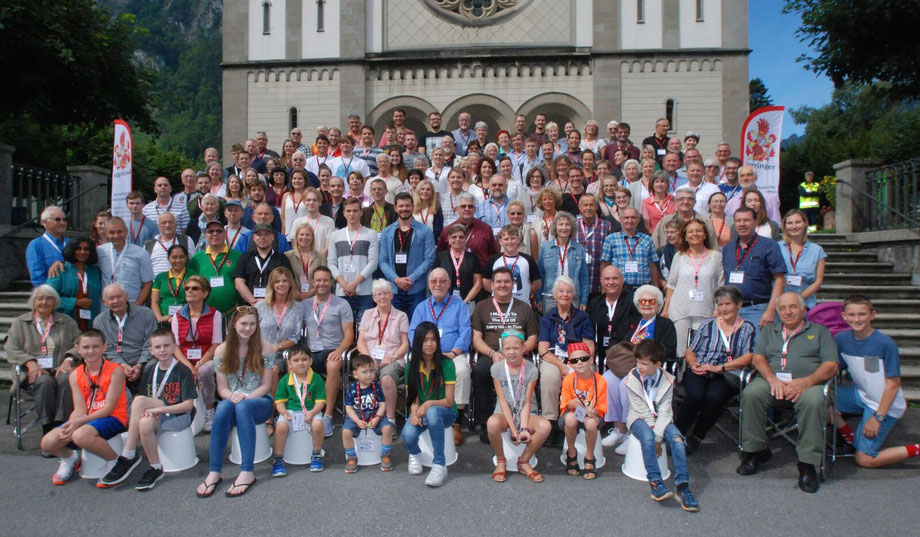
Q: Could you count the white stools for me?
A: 9